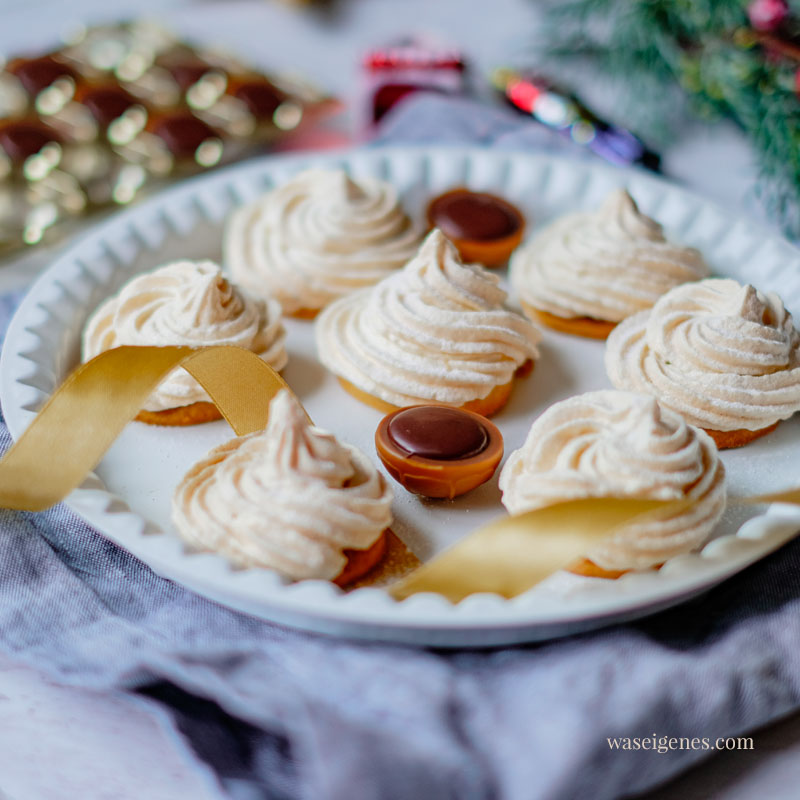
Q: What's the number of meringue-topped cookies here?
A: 7